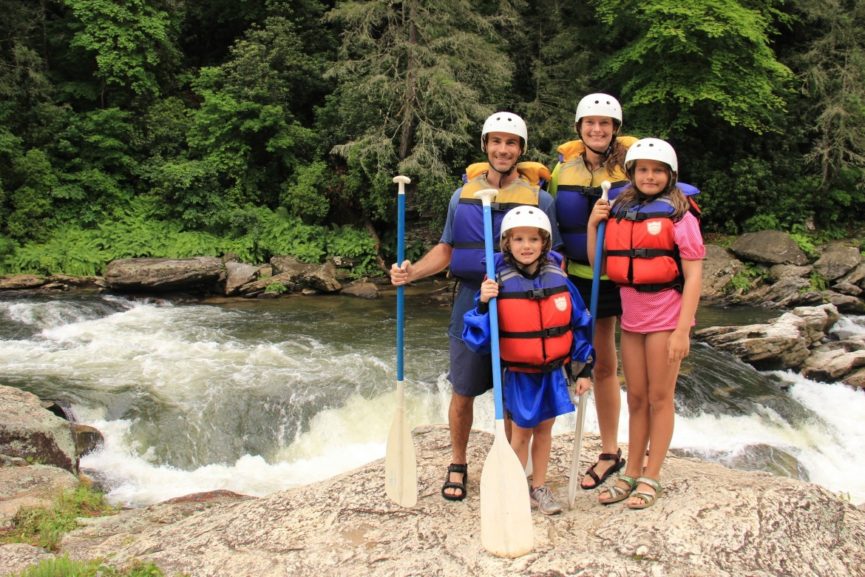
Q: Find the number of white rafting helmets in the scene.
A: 4